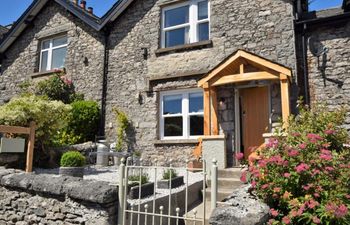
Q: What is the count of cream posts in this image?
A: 2